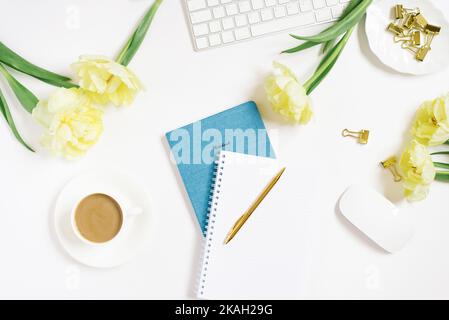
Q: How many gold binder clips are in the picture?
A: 9